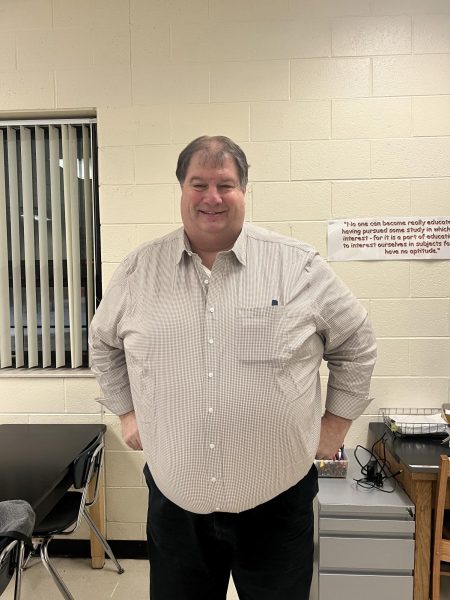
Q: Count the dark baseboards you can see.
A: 1